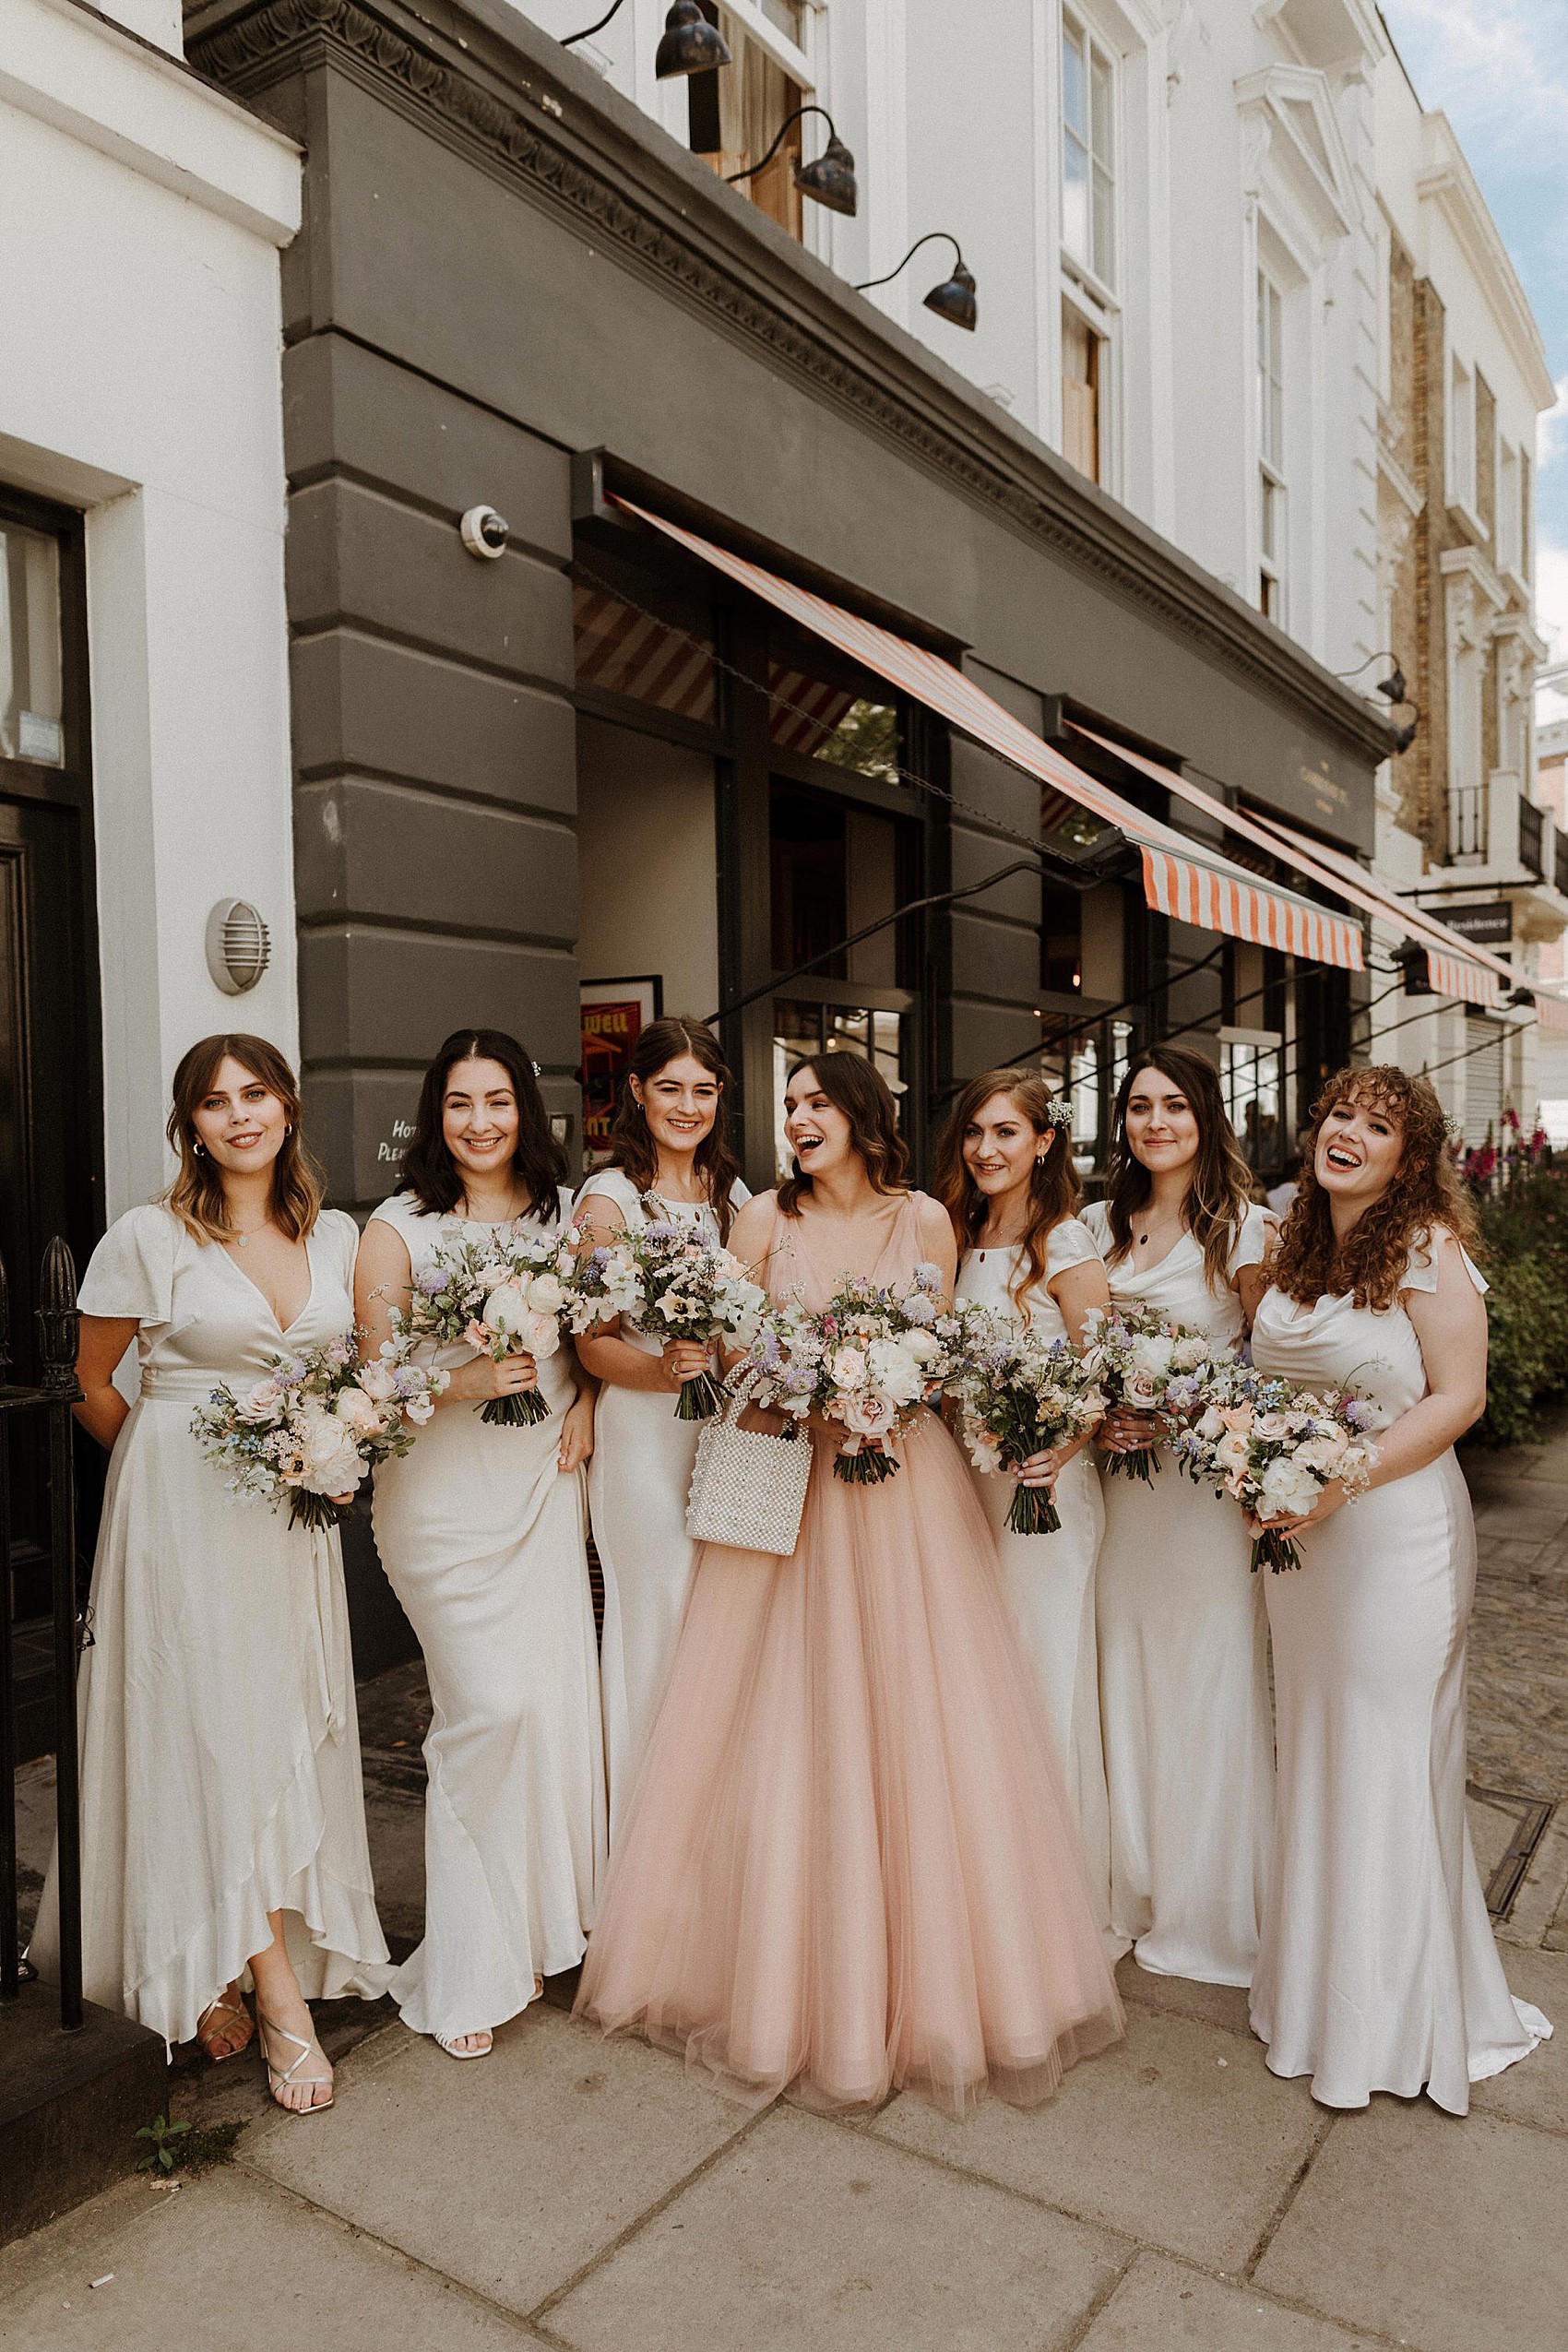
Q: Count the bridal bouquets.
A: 7